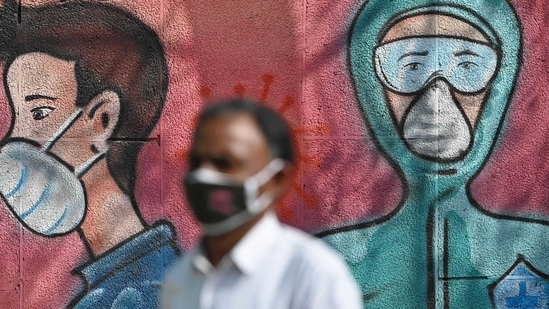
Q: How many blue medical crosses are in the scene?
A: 1